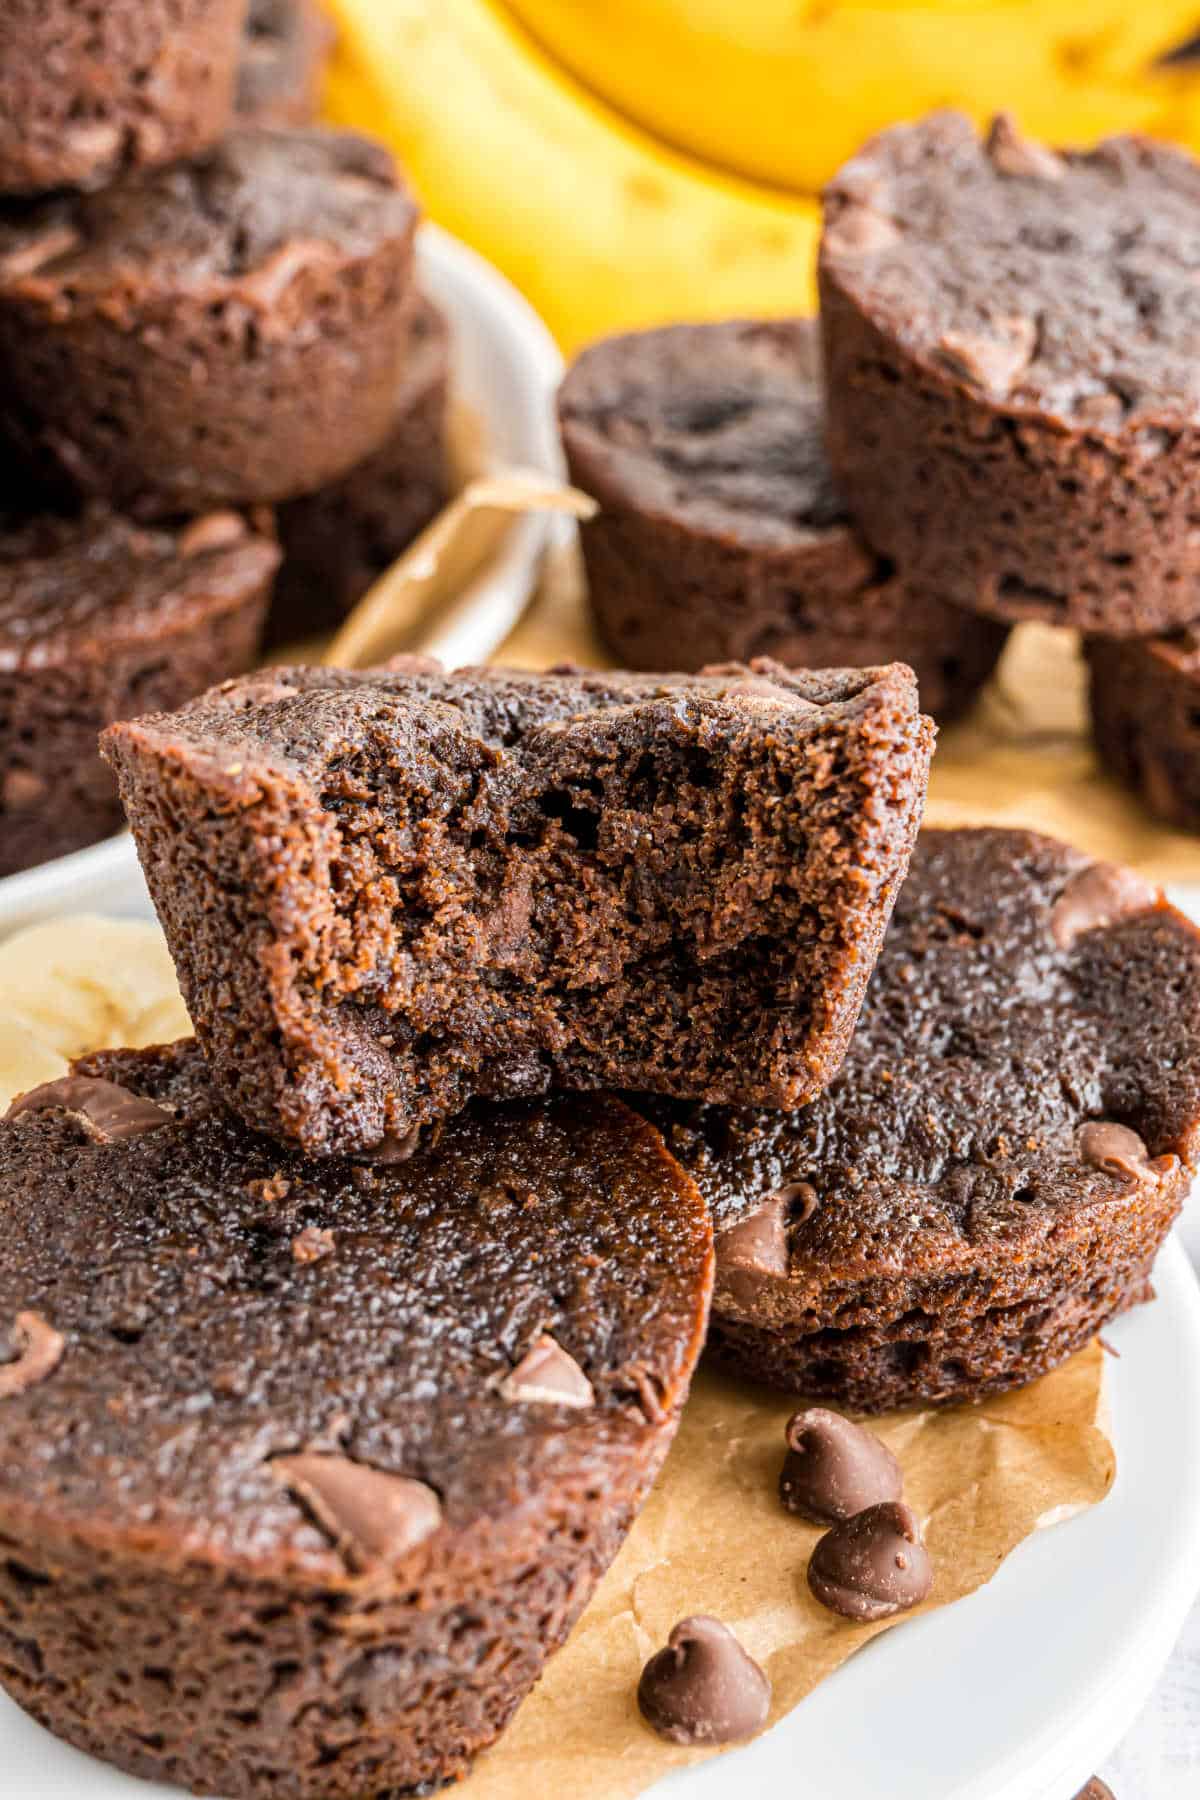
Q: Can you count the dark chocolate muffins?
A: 11